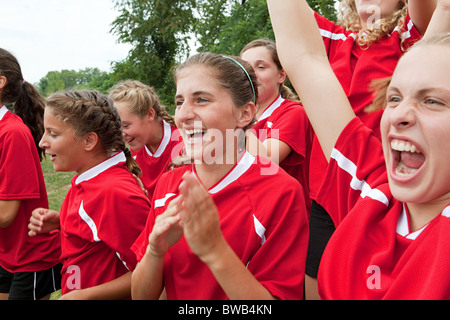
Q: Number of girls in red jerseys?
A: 7